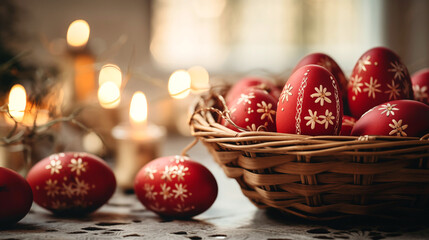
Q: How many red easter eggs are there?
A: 11